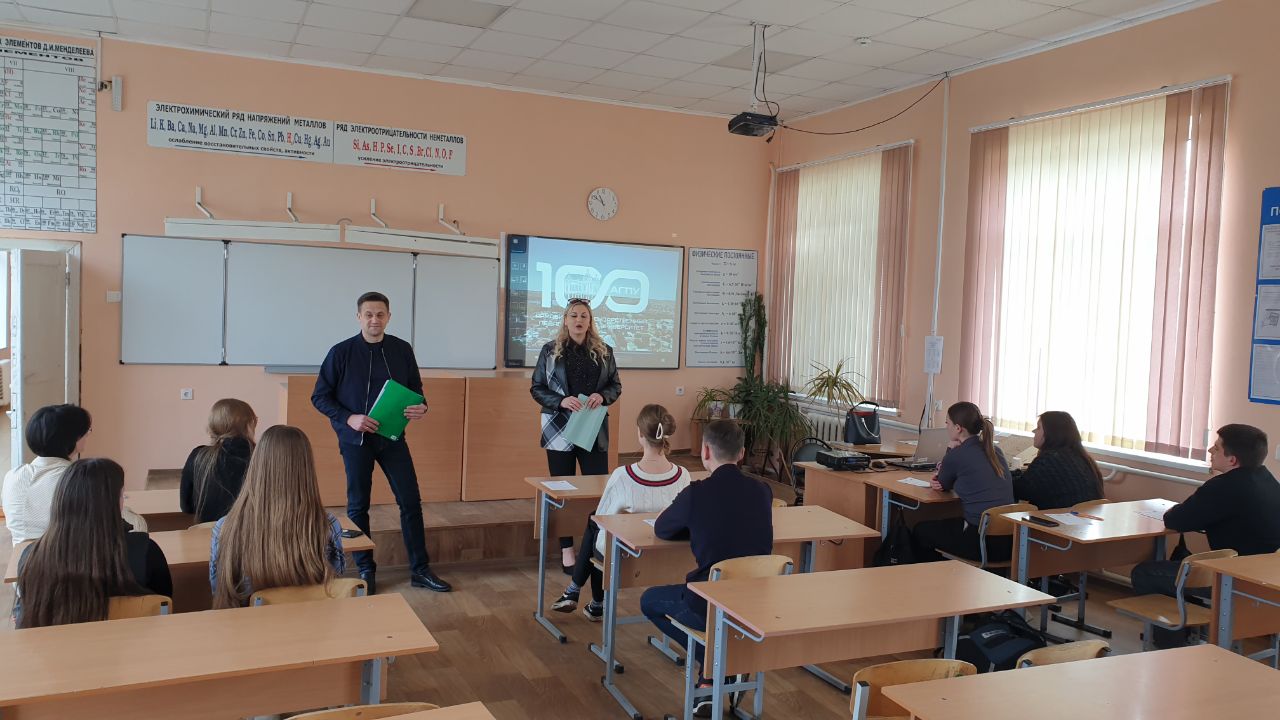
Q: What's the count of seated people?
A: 9